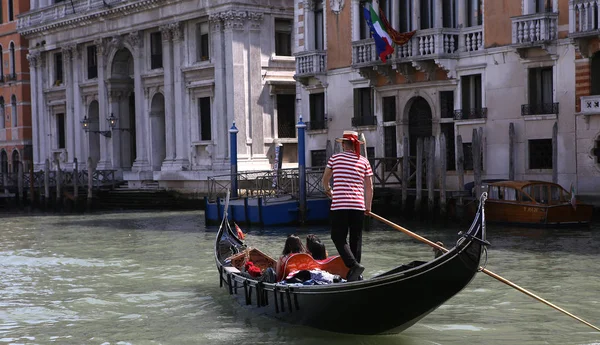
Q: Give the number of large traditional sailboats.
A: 0